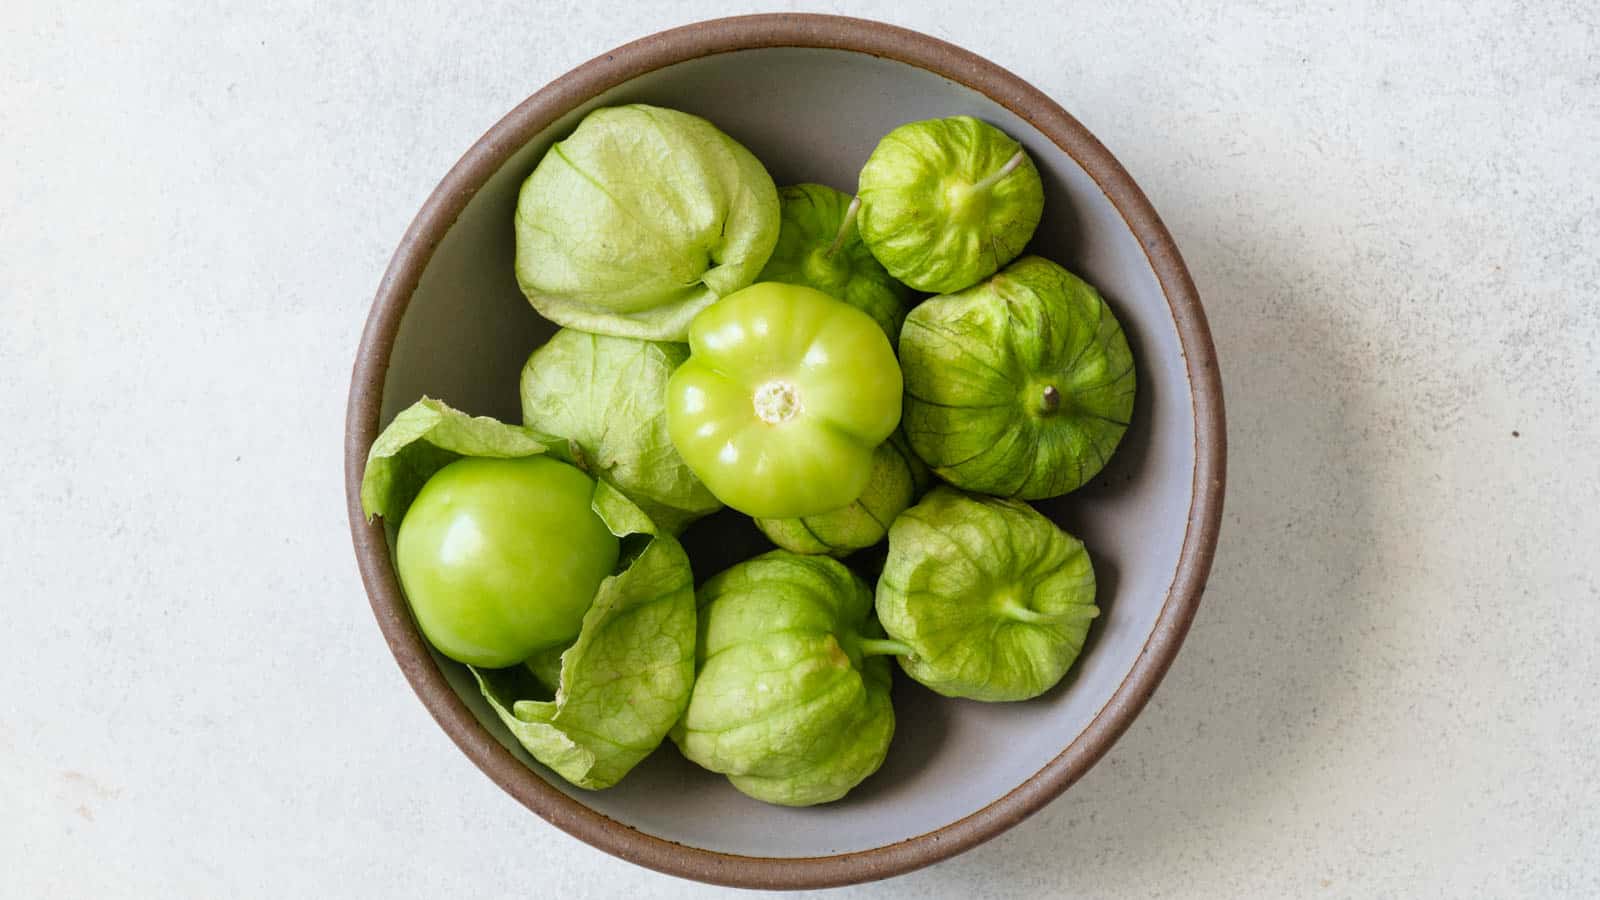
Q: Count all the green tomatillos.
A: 10